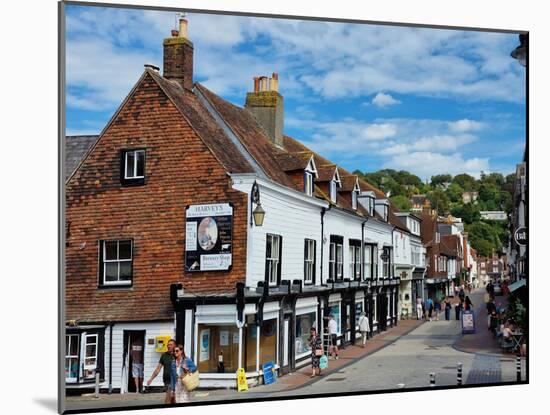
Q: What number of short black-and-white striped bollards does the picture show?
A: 3